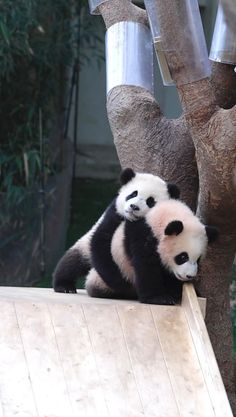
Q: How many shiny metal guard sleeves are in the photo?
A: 4